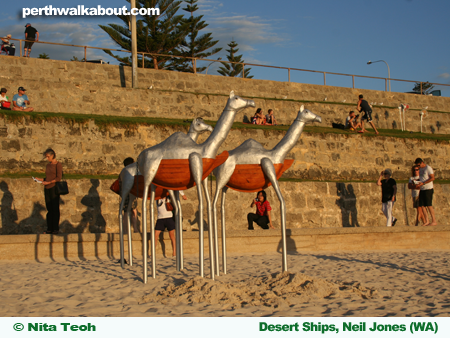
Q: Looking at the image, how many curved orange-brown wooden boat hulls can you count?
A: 3